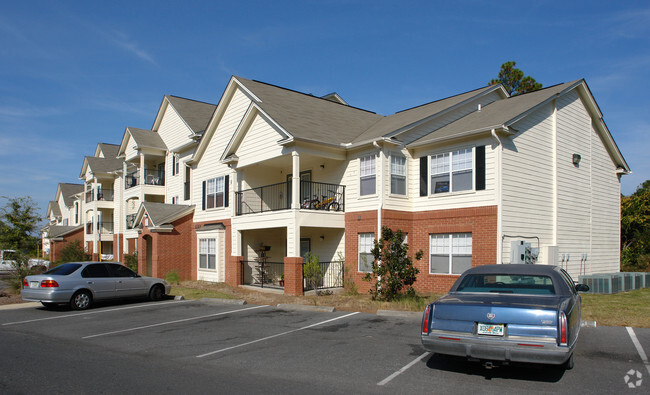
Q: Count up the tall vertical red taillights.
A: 2